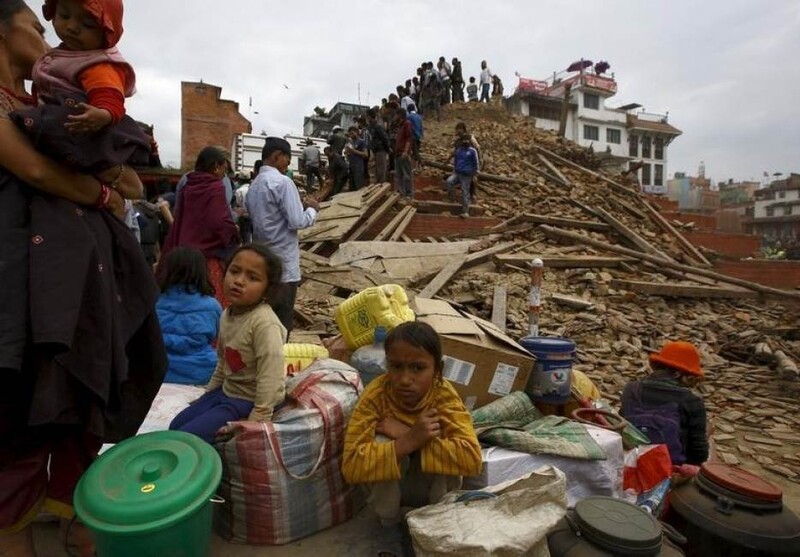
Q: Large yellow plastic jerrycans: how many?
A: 2